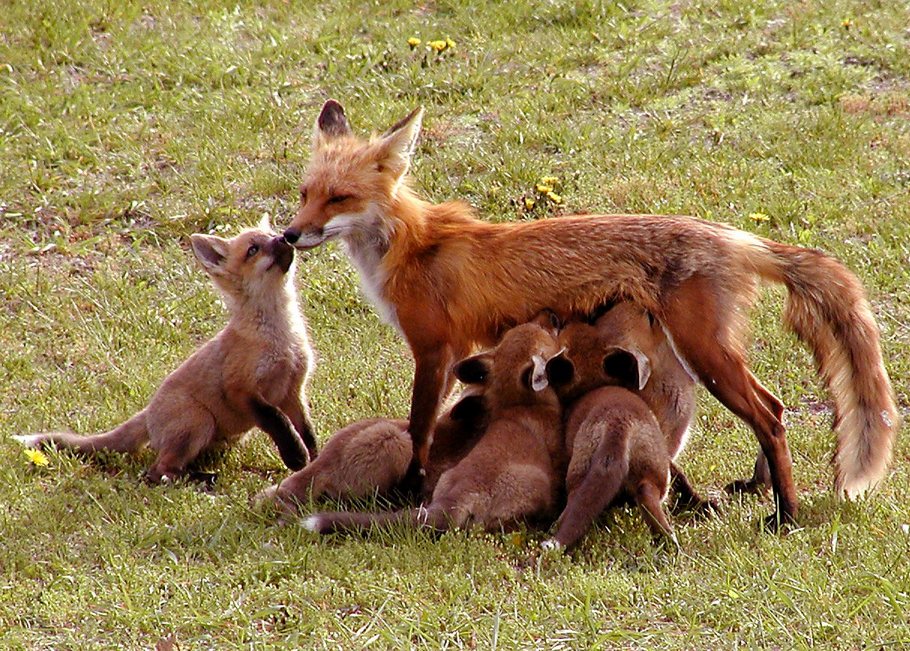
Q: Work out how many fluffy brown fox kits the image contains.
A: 5